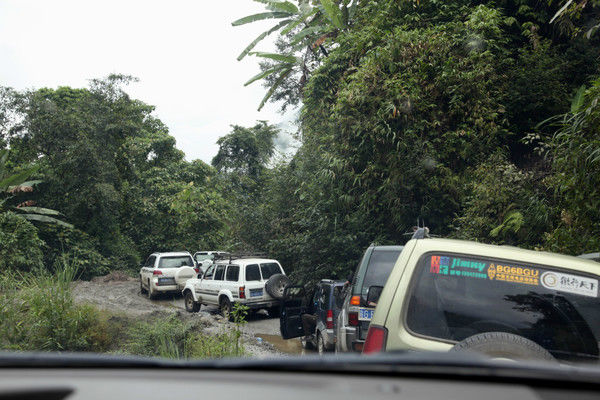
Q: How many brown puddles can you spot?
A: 1